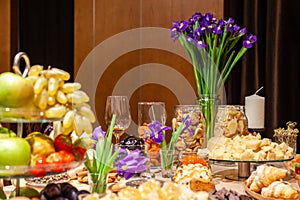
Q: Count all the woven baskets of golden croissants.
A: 1